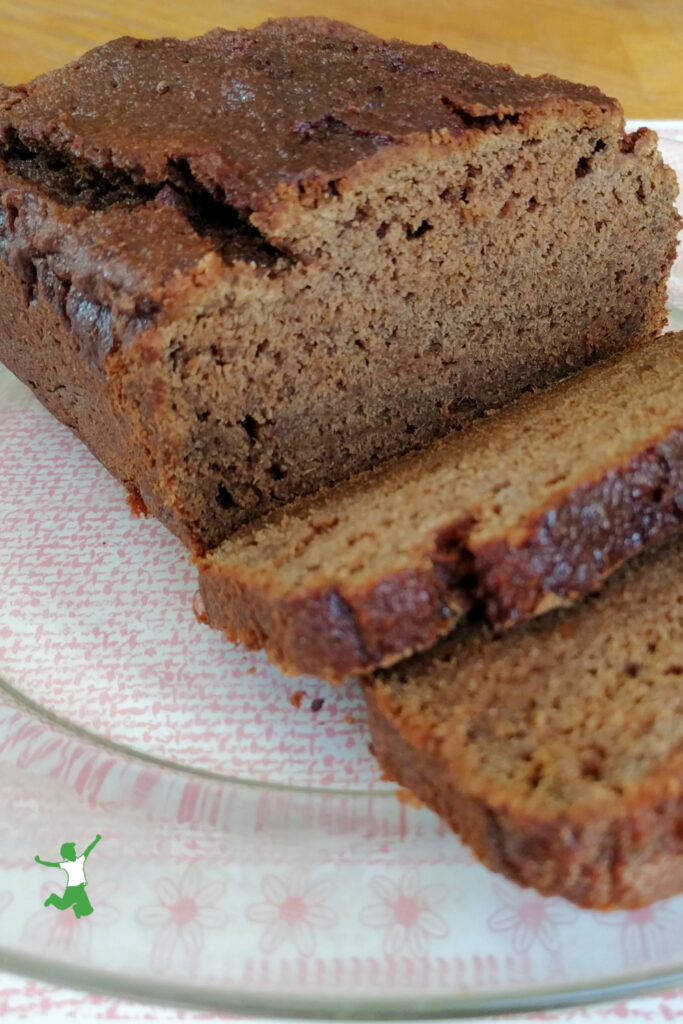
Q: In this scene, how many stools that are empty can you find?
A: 0